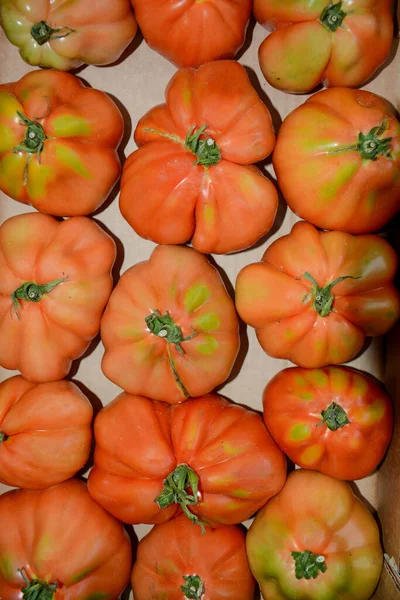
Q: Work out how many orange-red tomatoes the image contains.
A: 15